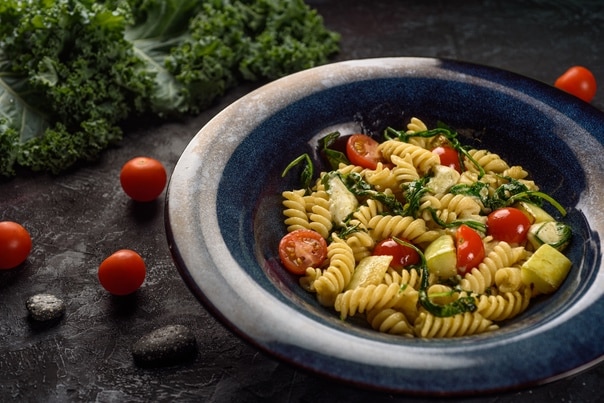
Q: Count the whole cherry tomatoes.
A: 4